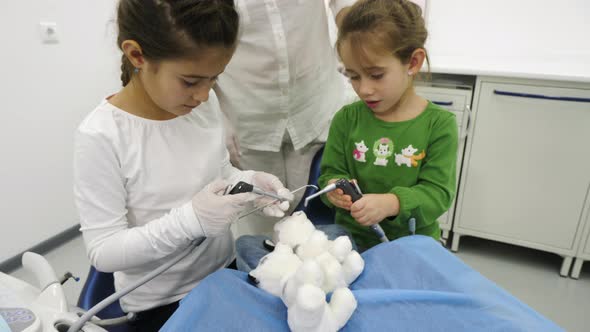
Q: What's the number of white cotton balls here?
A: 0